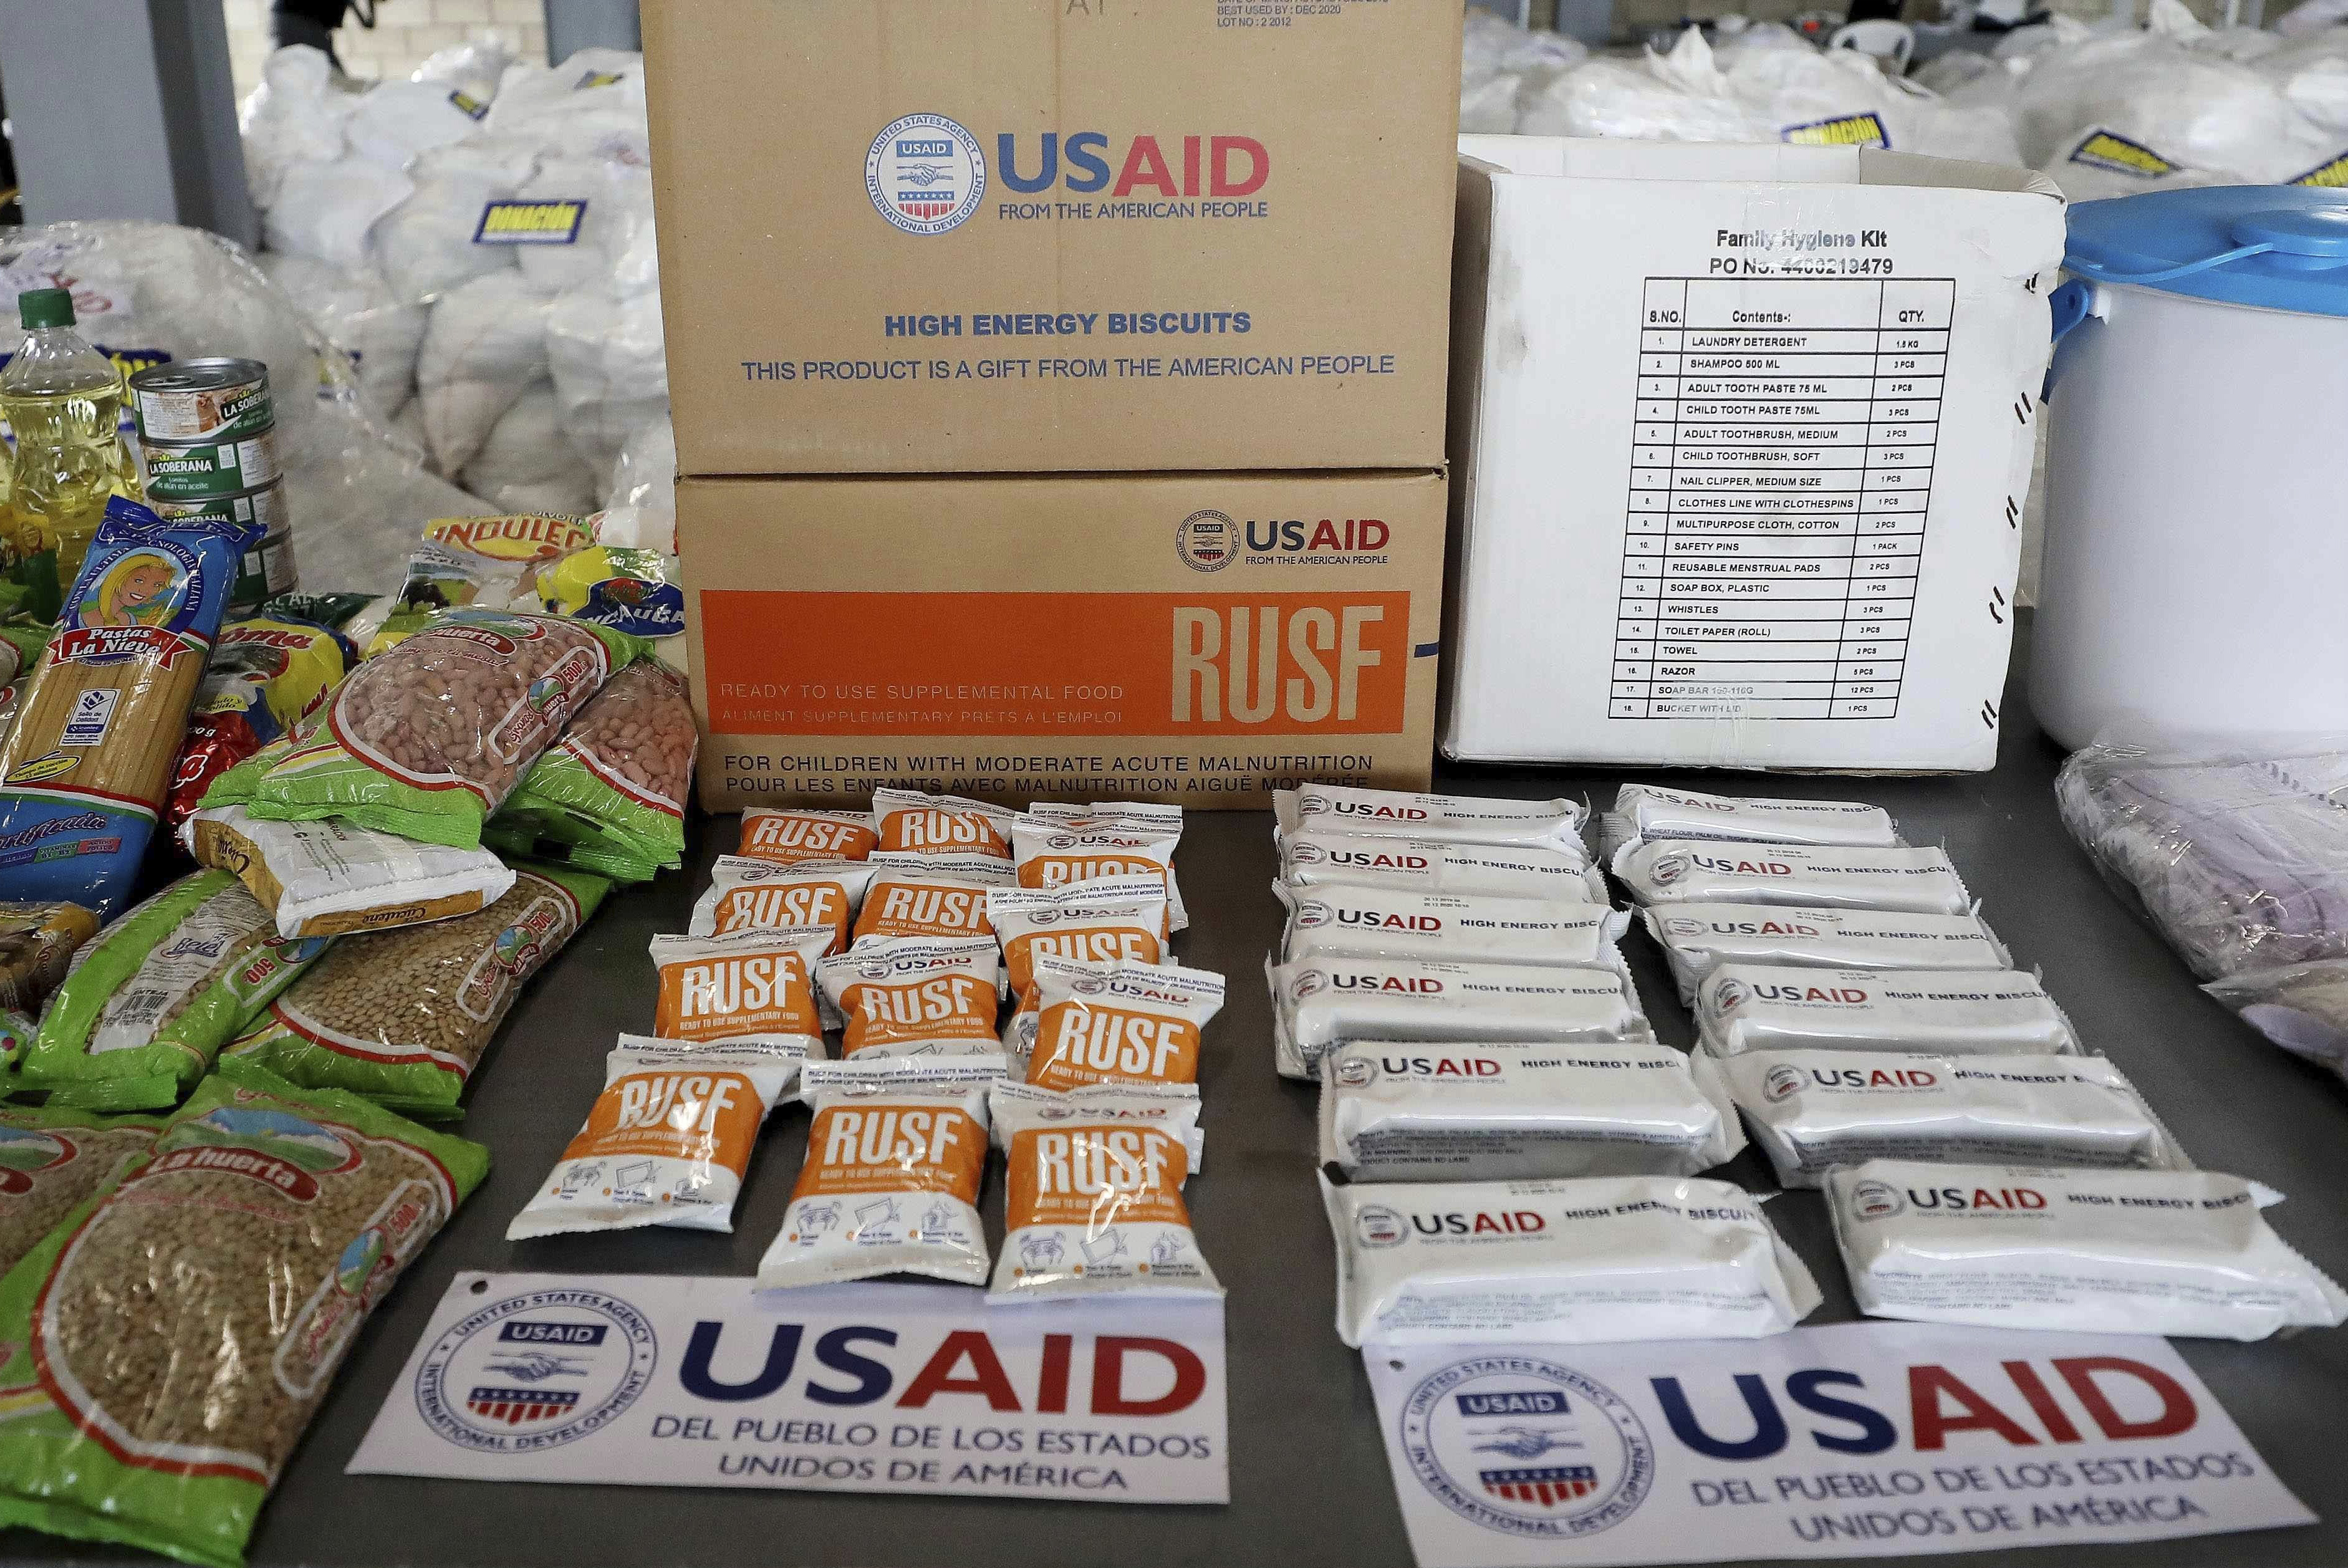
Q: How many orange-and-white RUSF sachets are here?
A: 12